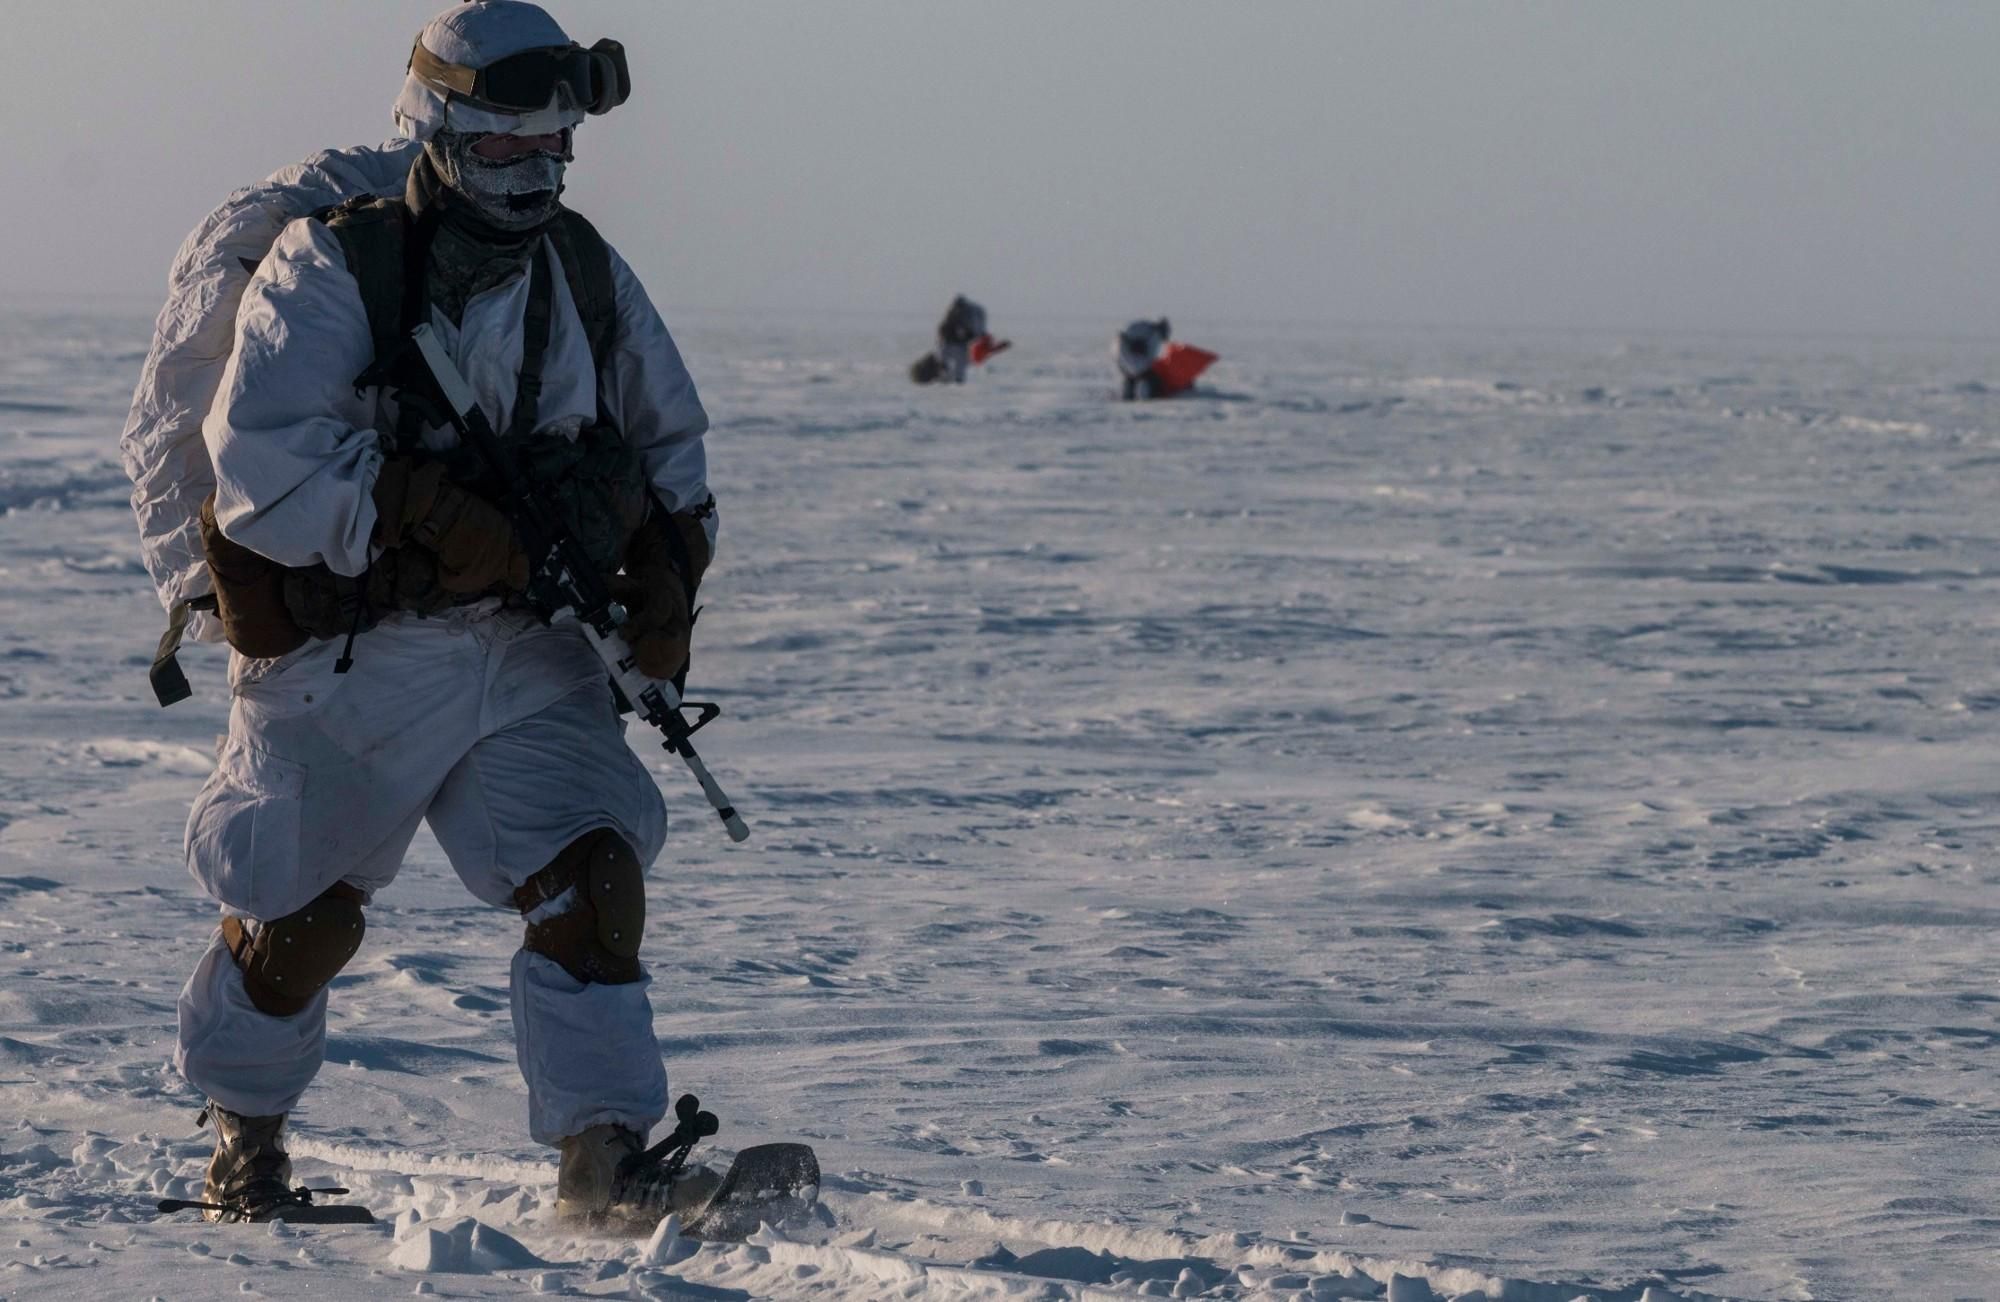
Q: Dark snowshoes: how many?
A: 2